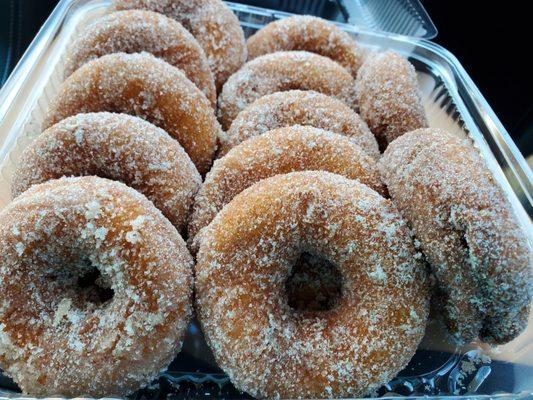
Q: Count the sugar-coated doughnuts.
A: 12